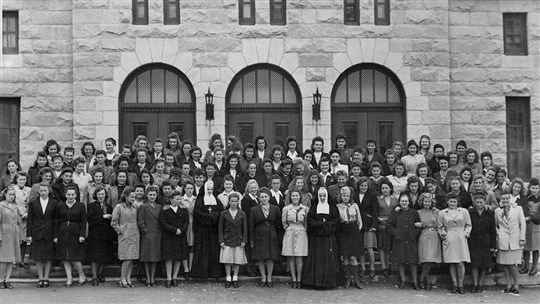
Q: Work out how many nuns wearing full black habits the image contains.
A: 2